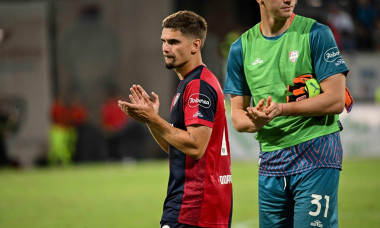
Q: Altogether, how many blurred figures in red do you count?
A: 3